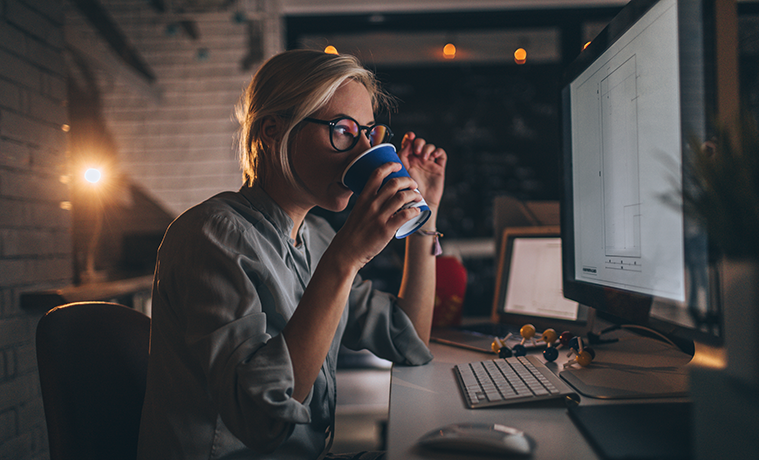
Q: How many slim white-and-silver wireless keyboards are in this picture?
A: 1